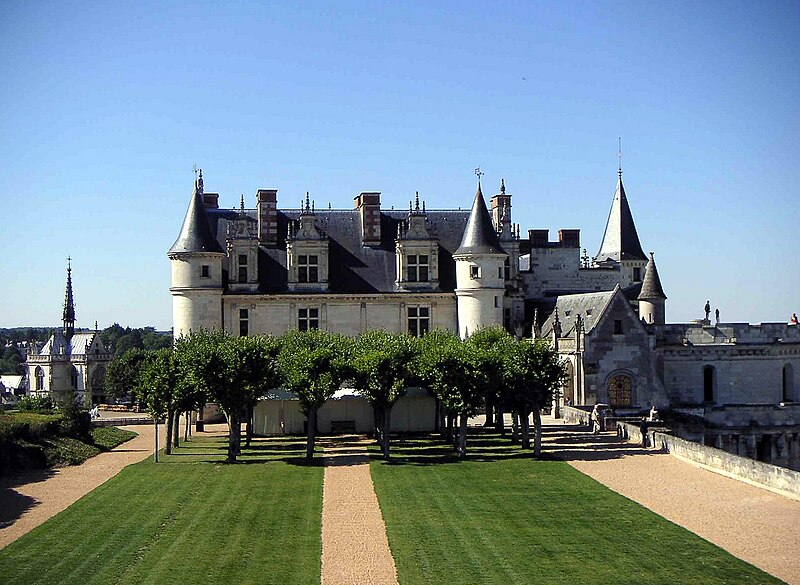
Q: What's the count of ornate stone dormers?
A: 3